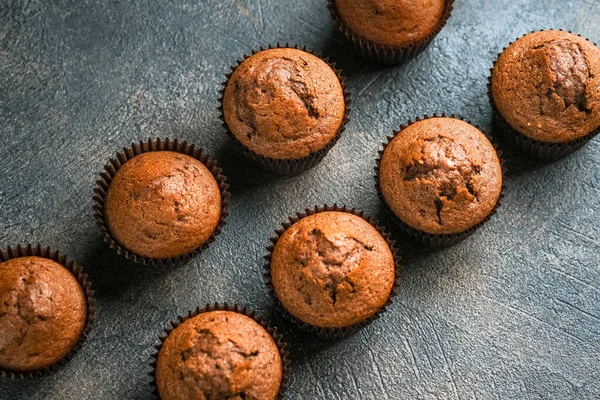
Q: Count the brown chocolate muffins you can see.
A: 8